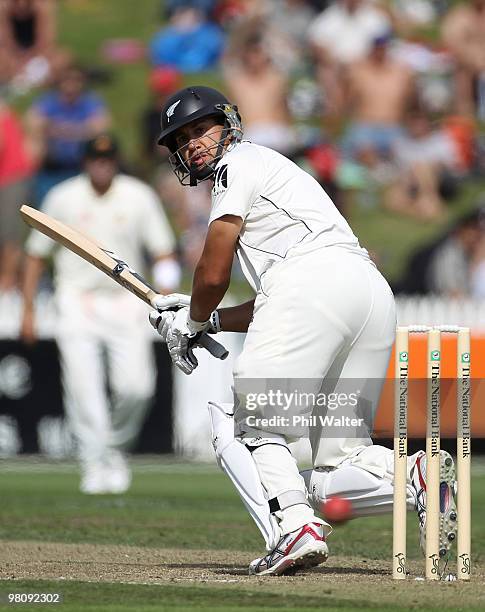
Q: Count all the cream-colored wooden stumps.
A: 3